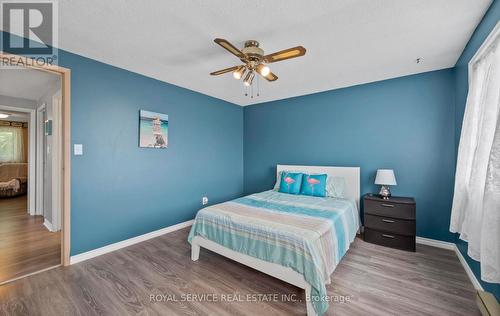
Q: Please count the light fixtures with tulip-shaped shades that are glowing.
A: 3